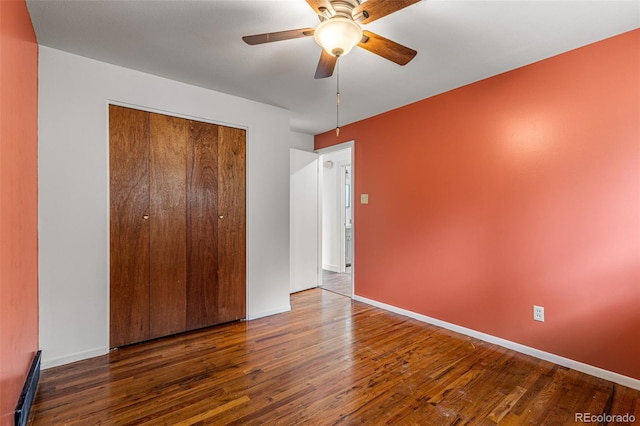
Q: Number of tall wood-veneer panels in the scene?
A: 4